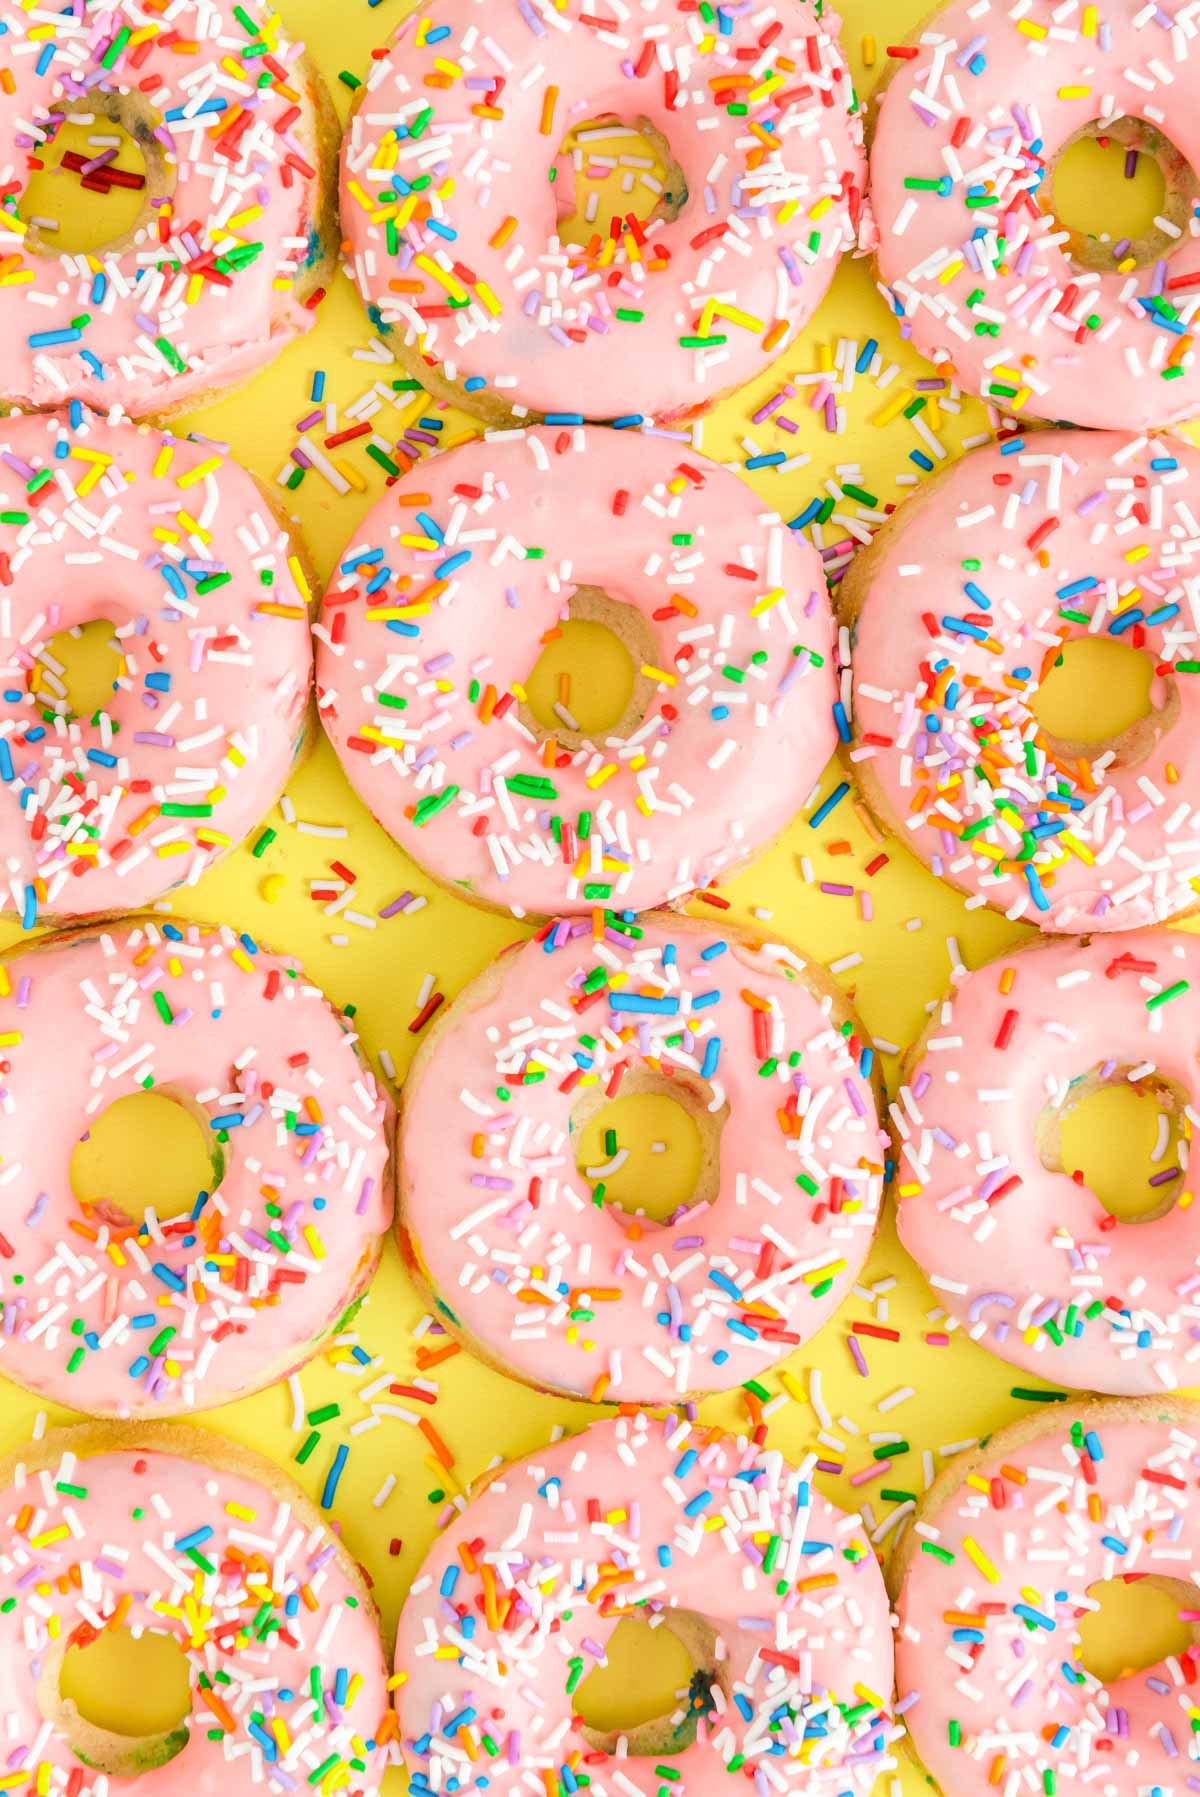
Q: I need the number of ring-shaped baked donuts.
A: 12